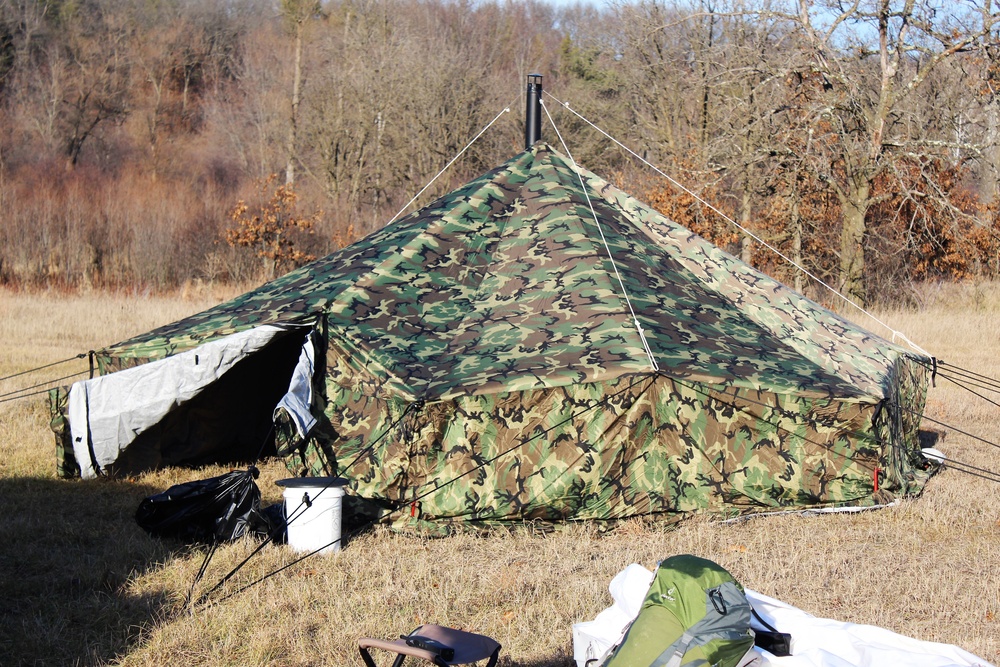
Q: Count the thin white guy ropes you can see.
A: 3